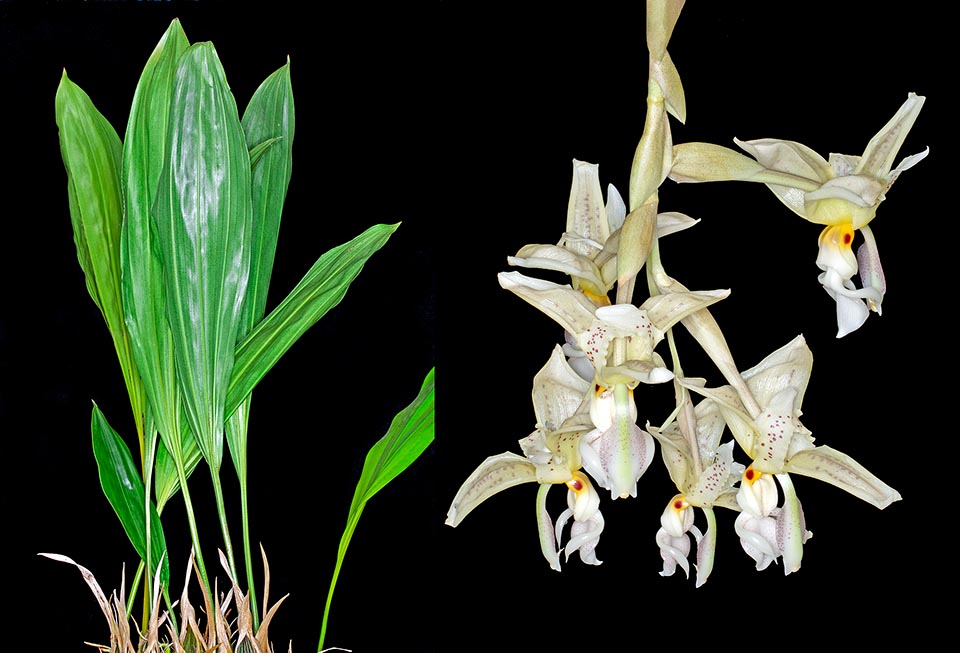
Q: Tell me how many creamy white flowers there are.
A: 6